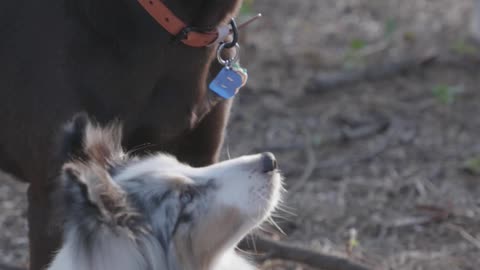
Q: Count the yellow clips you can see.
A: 0